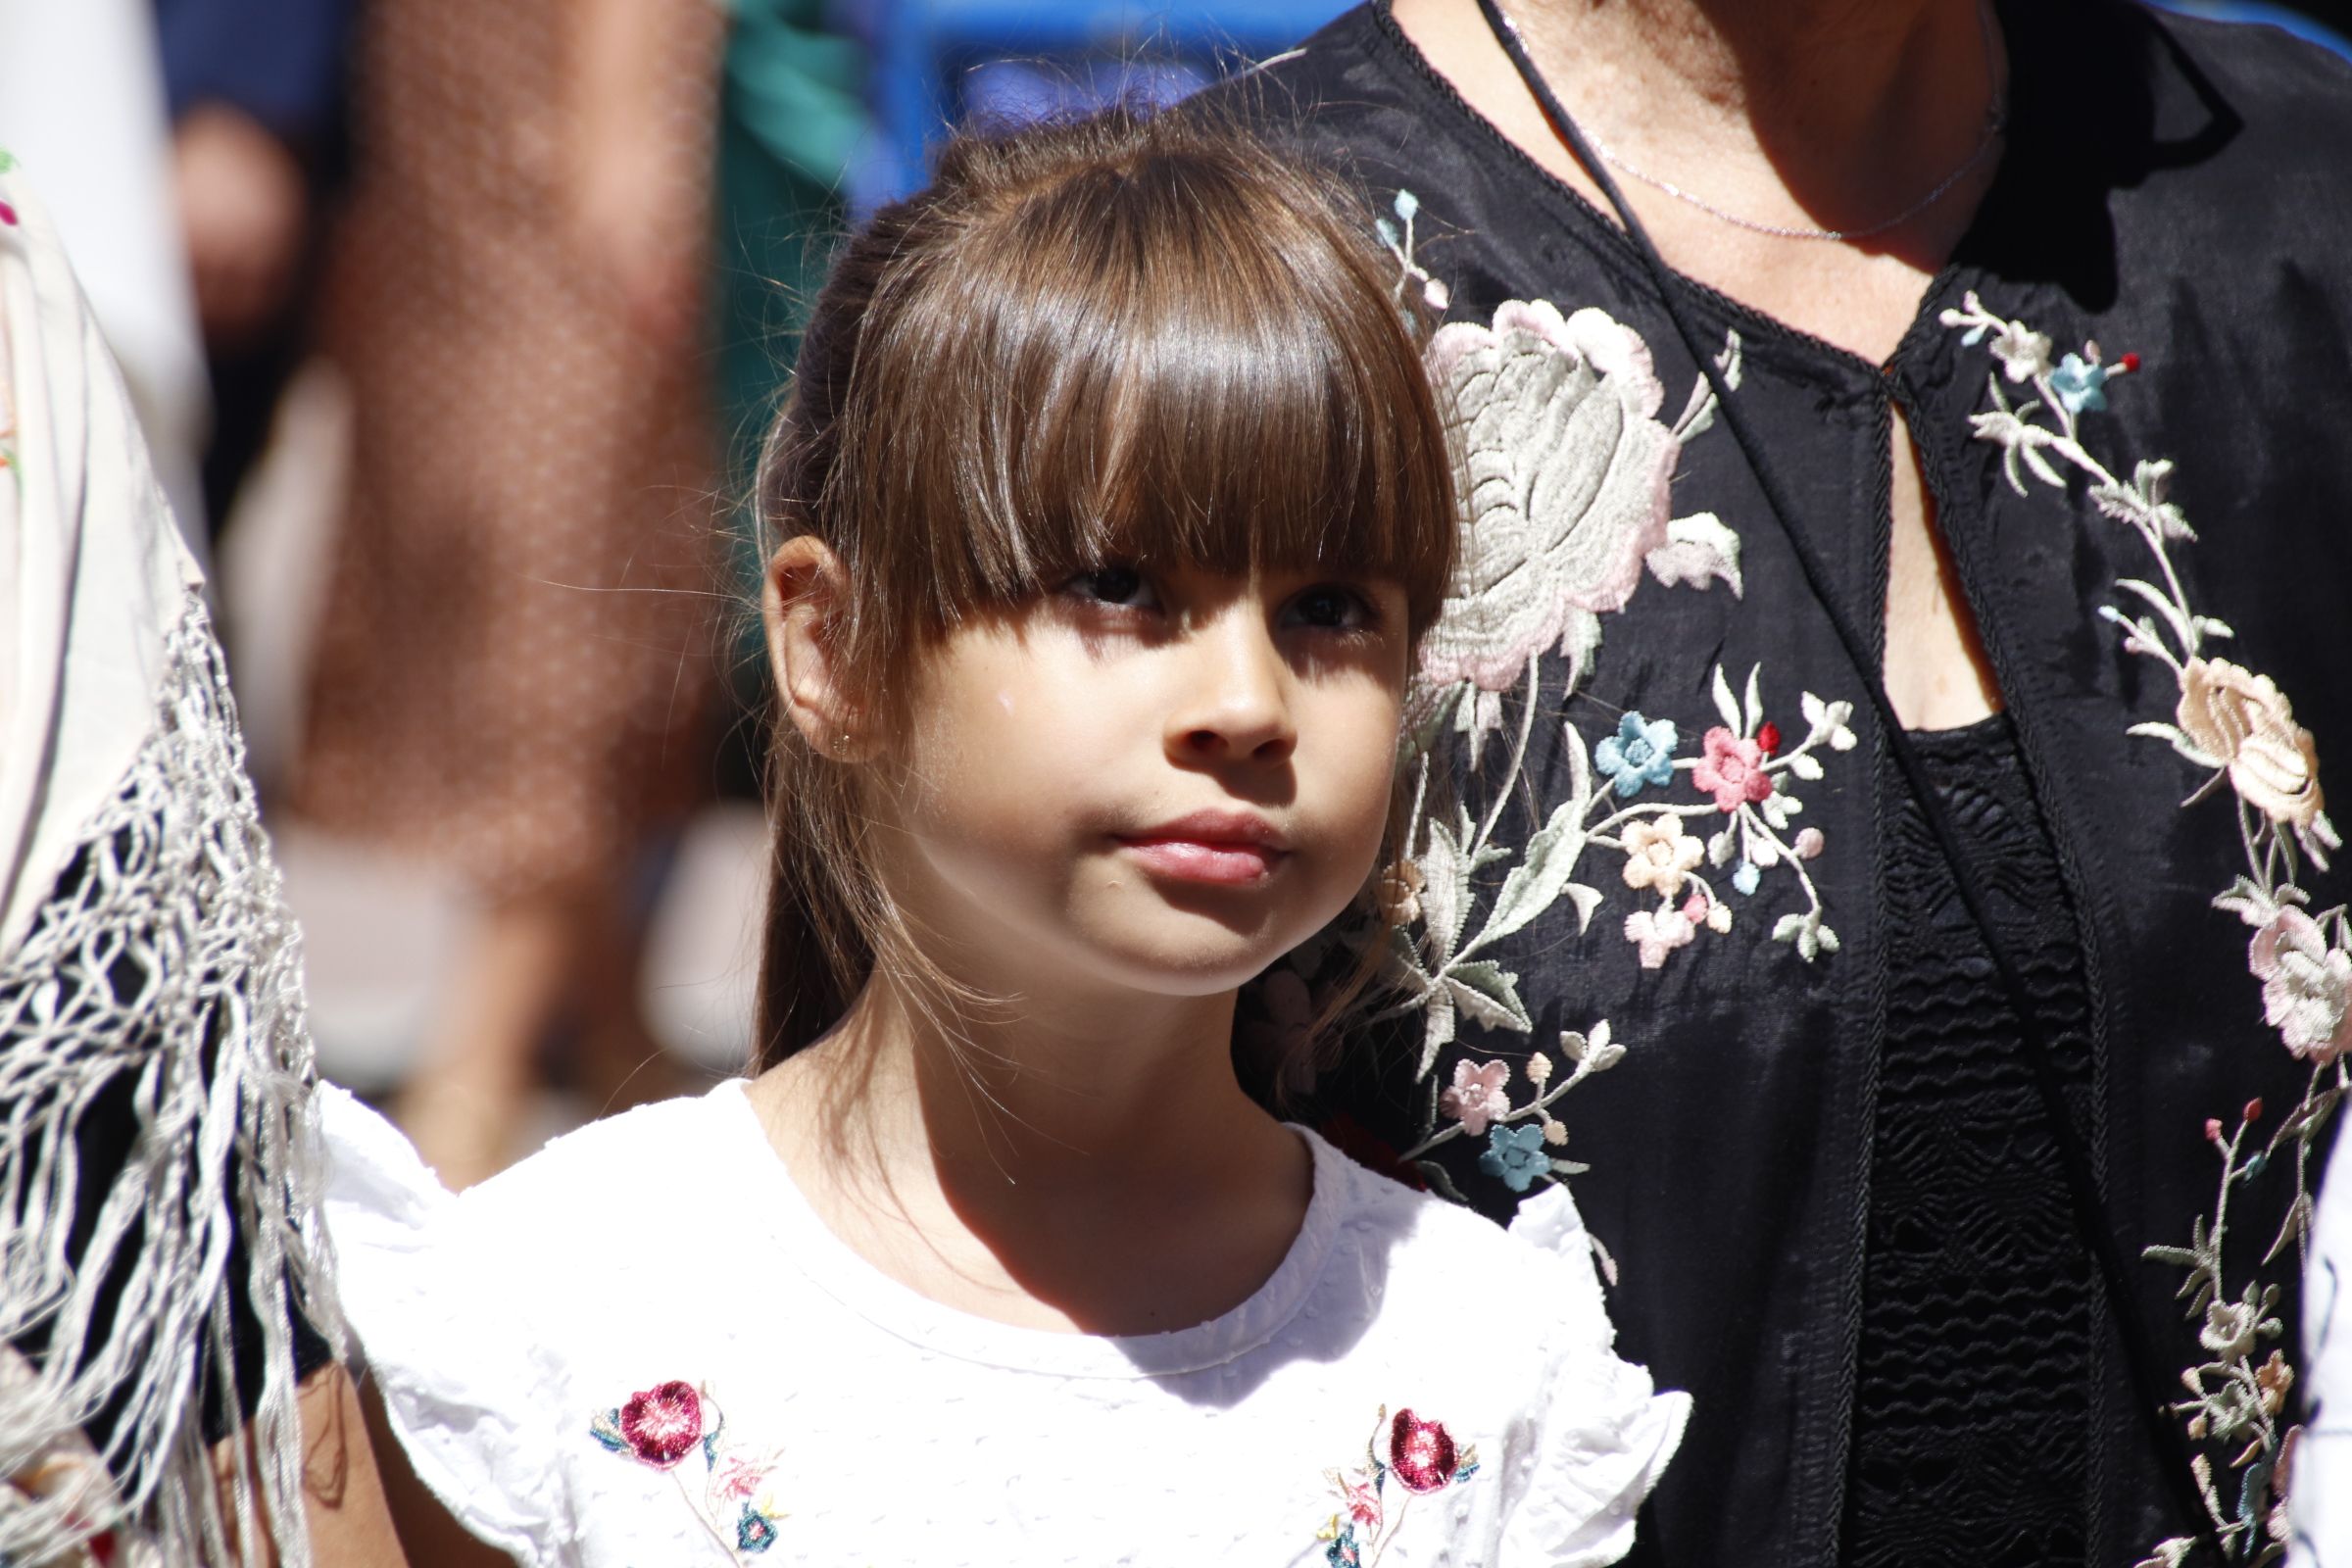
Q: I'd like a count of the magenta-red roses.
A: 2